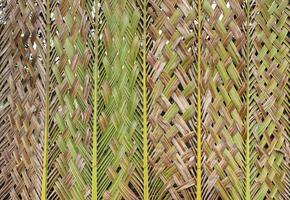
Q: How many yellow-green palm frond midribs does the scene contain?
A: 5